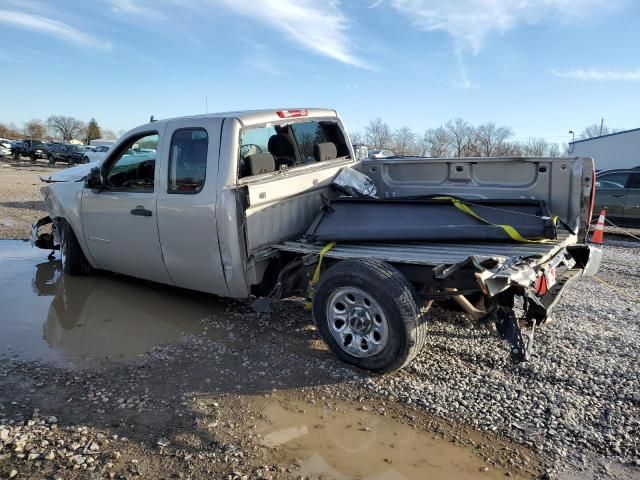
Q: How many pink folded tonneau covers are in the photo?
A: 0